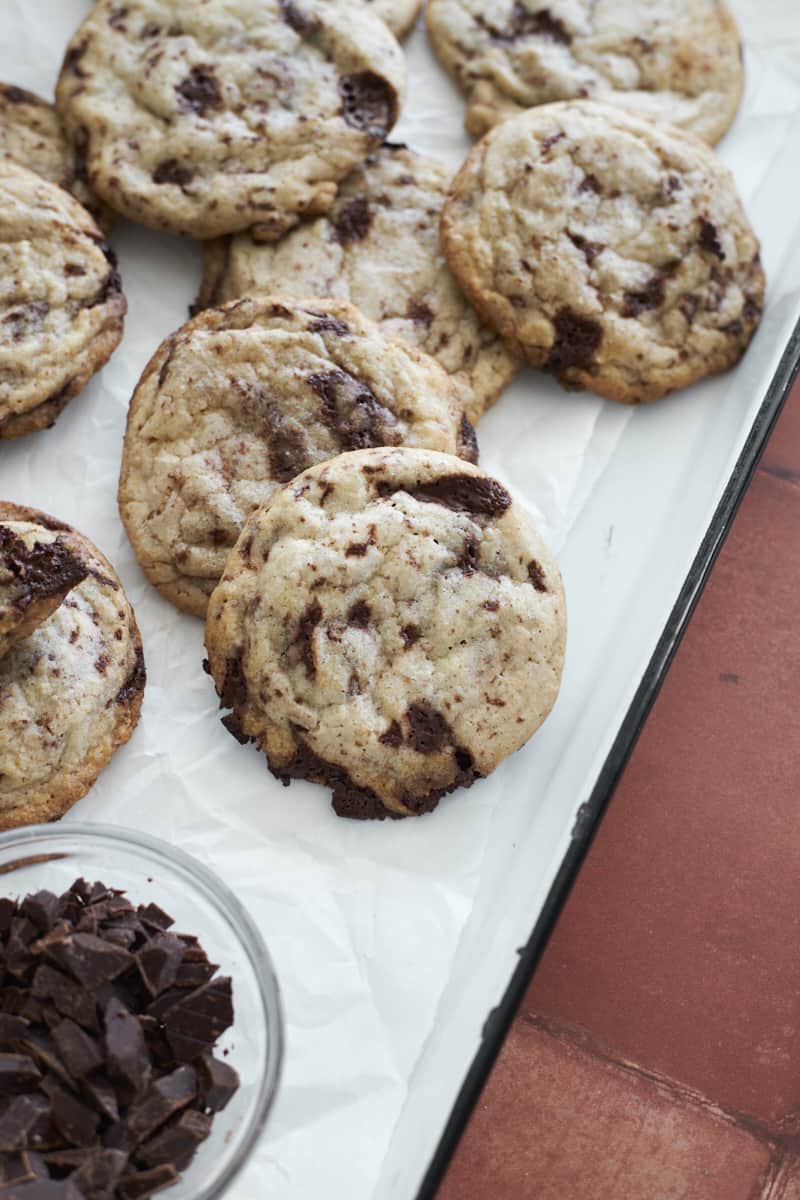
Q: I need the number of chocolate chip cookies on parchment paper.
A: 11